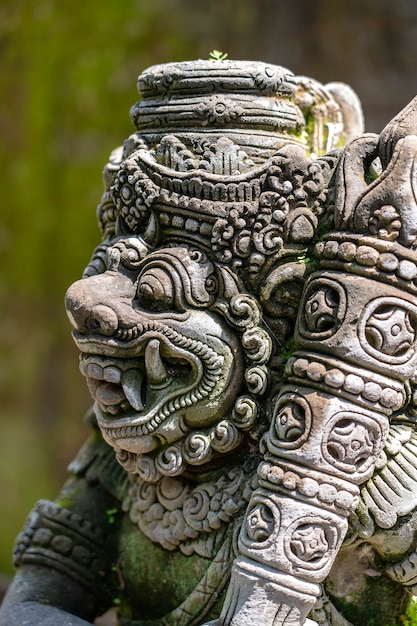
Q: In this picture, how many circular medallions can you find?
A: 6